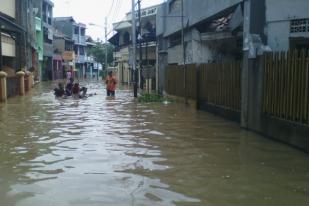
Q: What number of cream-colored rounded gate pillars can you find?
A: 2